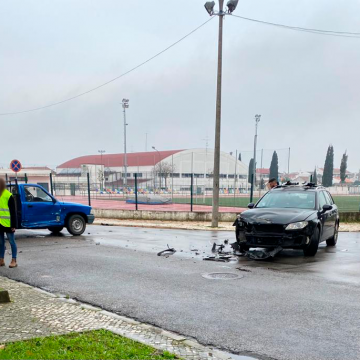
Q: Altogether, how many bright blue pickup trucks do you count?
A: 1